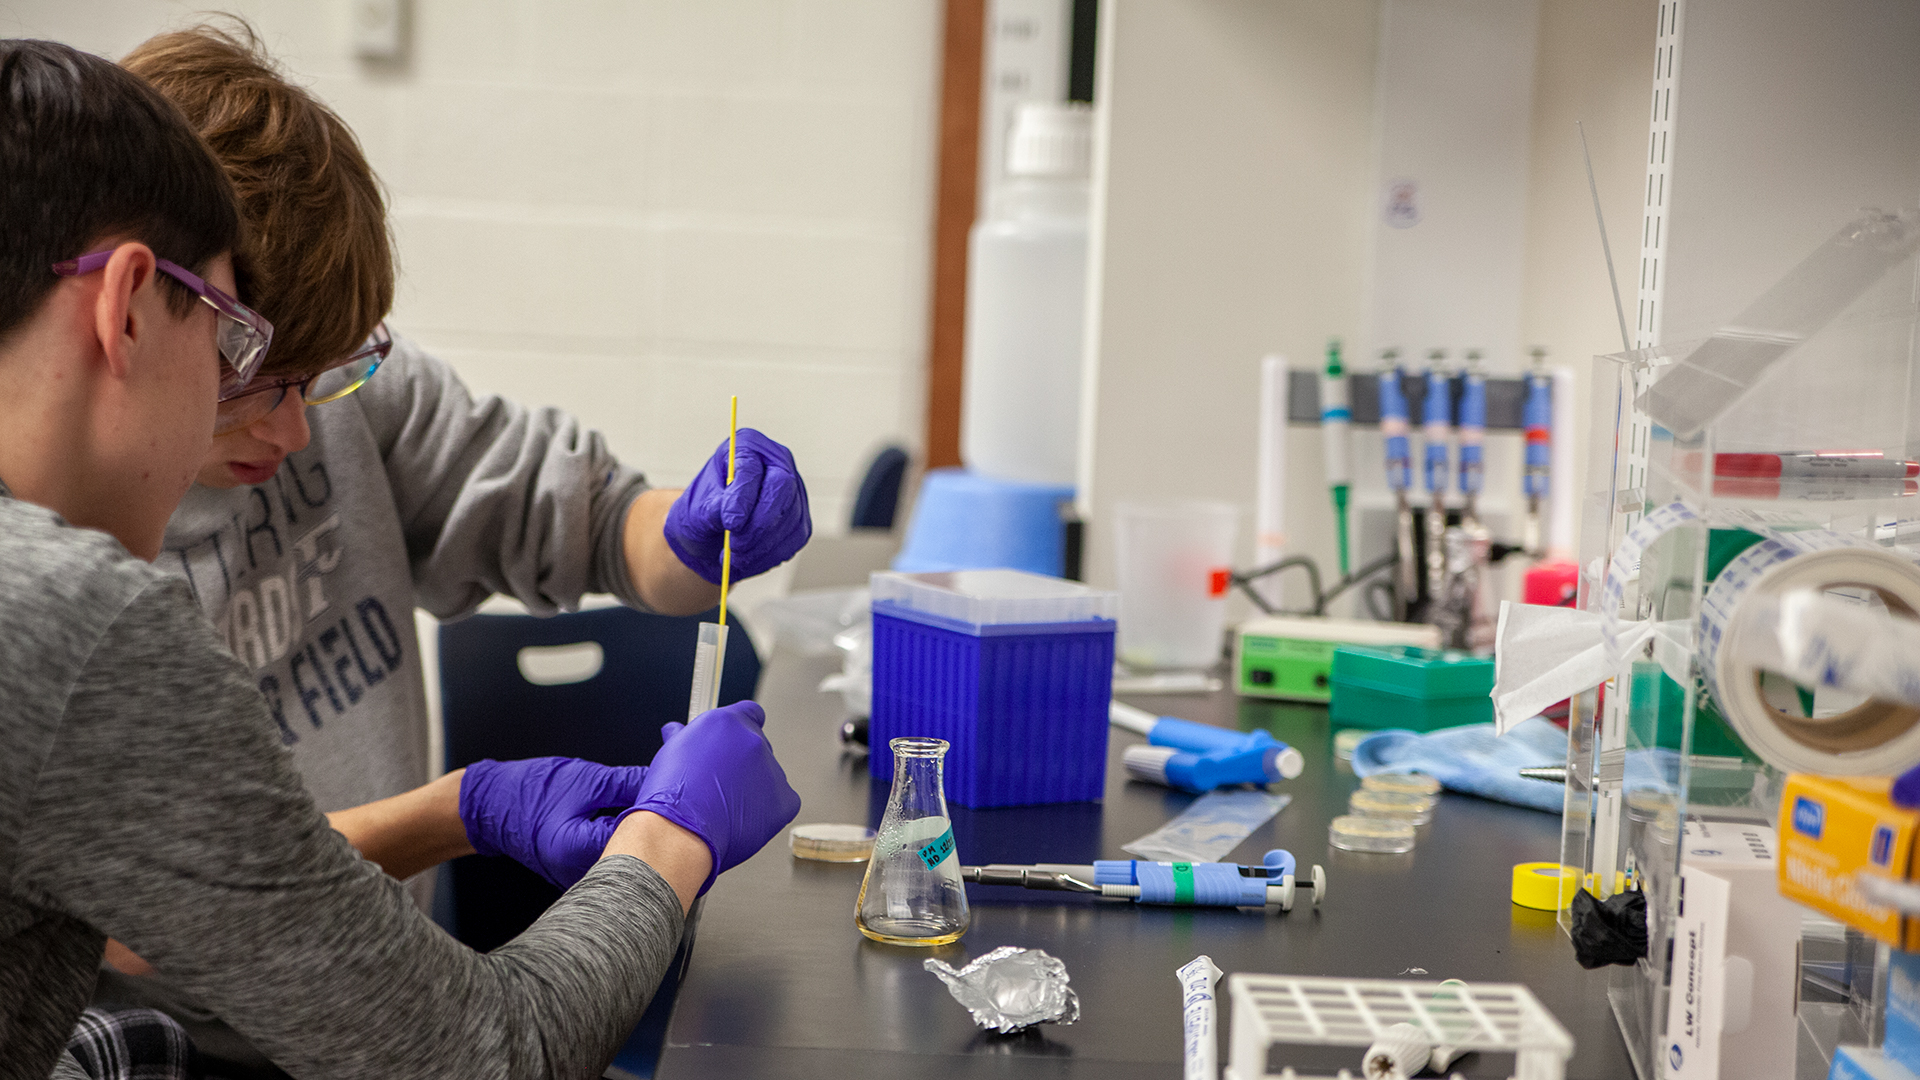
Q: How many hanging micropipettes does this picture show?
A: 5